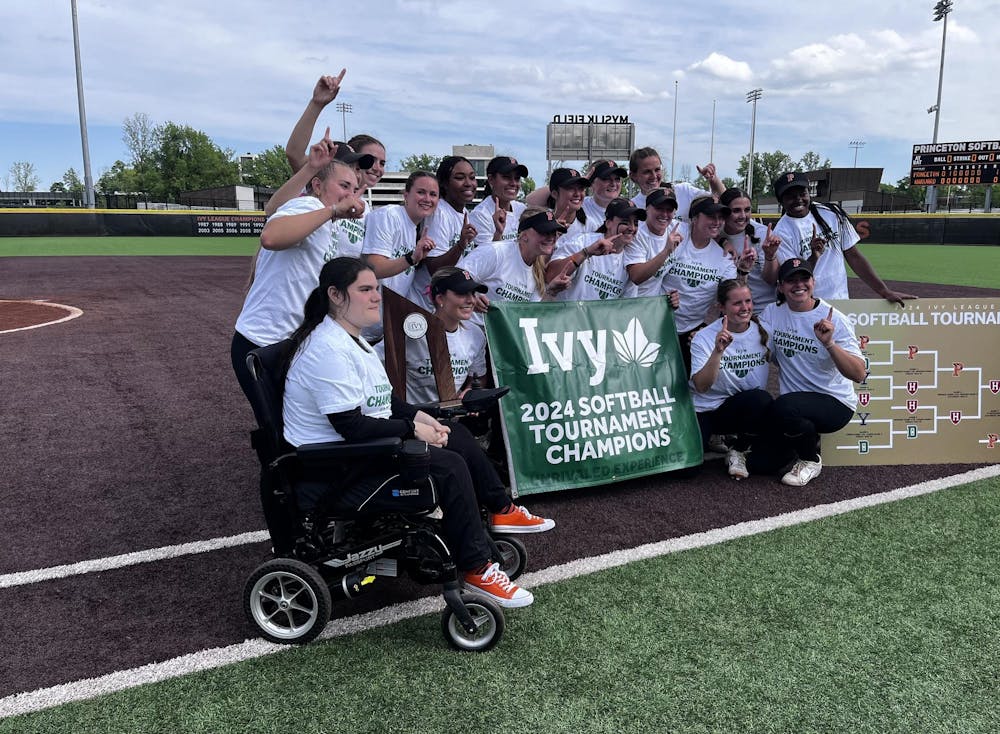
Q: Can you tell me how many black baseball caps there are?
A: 11